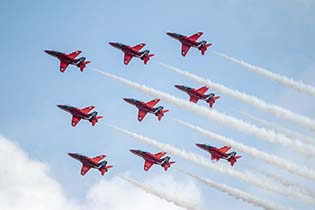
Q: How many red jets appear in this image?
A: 9